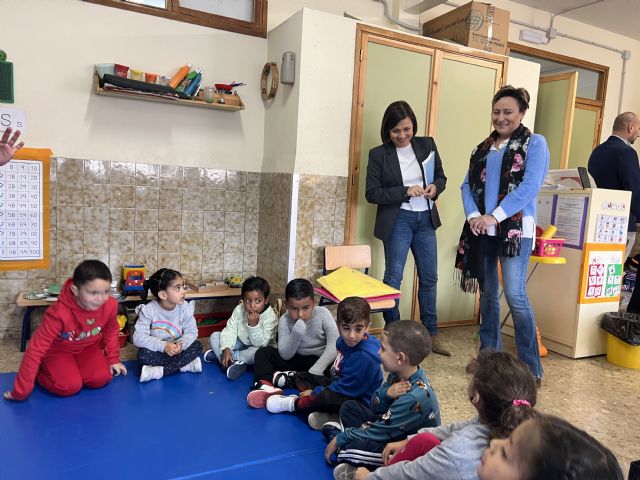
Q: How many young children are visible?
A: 8